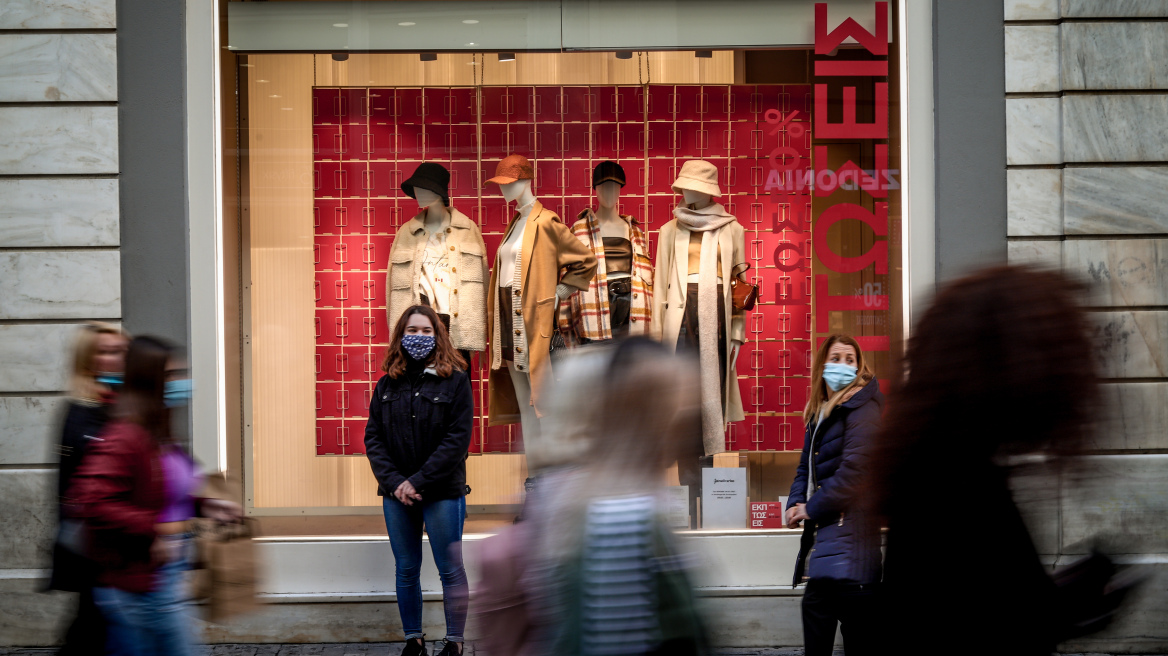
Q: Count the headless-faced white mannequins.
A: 4